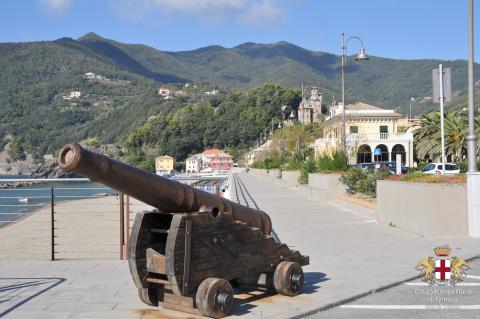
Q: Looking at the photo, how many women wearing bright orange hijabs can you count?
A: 0